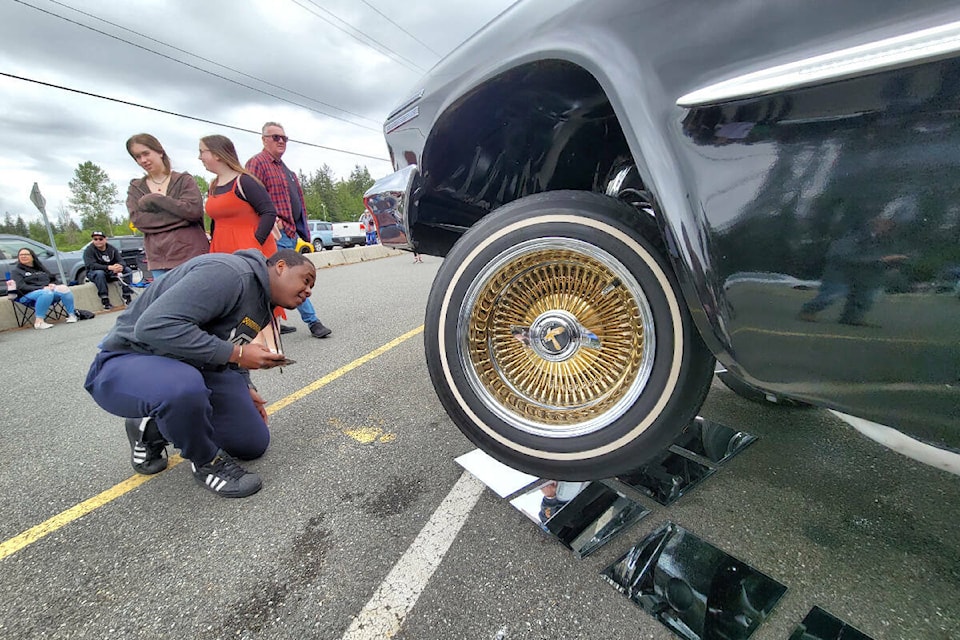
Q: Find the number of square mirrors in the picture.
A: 6